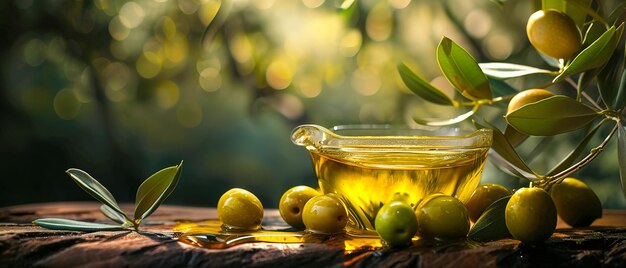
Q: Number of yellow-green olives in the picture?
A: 10